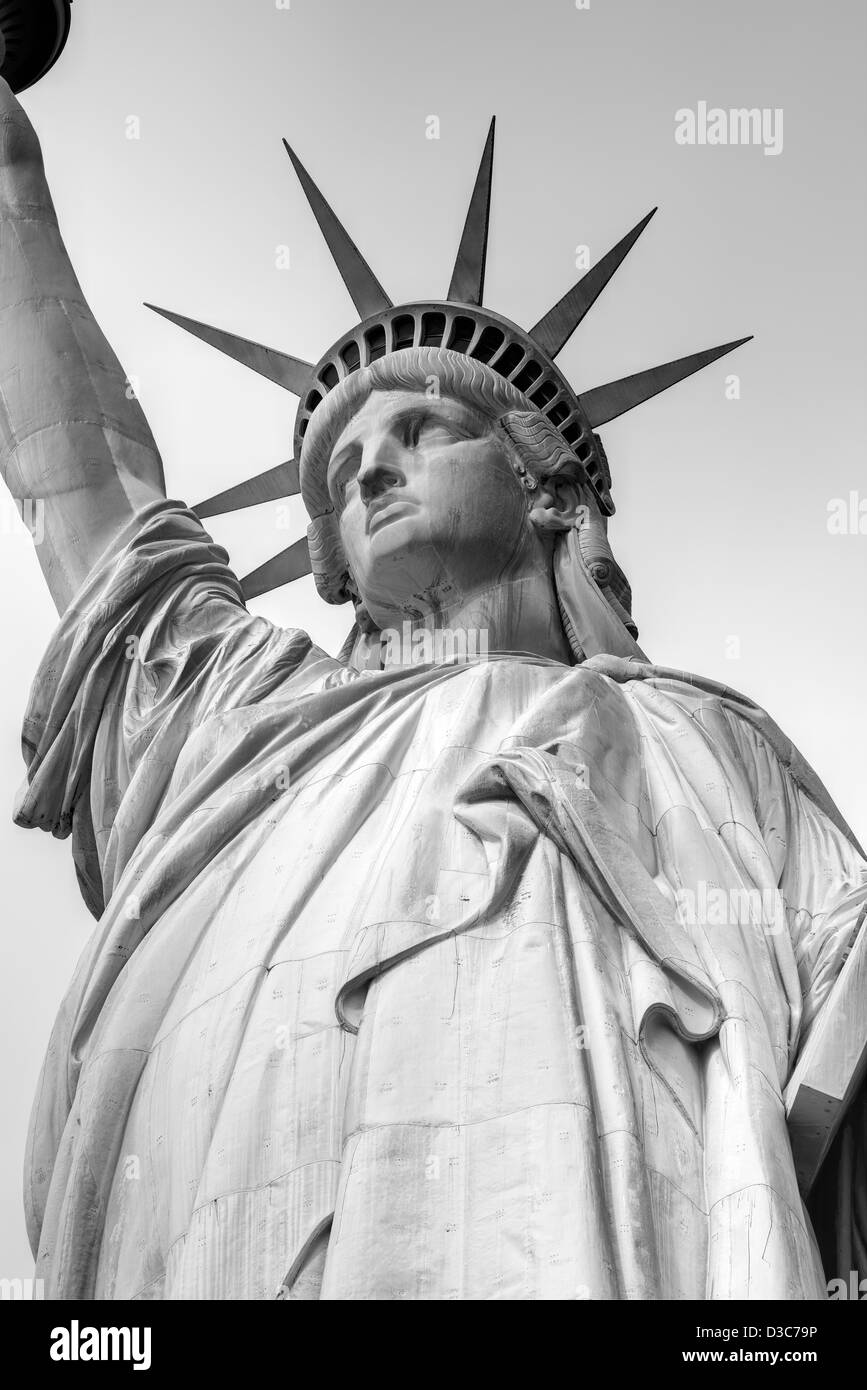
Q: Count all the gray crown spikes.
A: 7